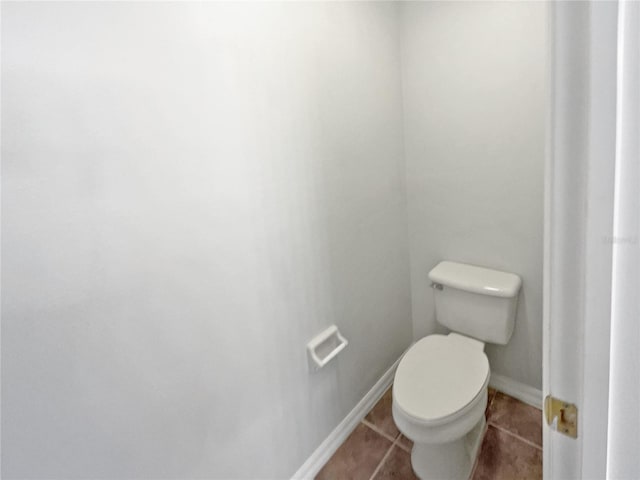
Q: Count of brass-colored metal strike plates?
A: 1